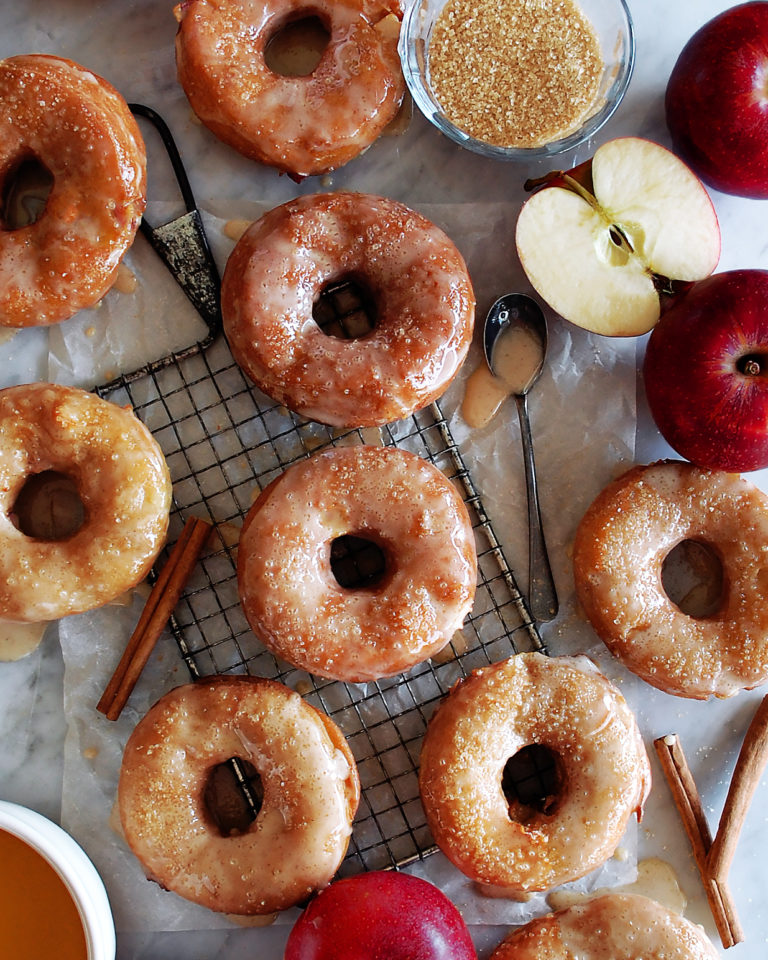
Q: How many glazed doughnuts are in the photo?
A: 9